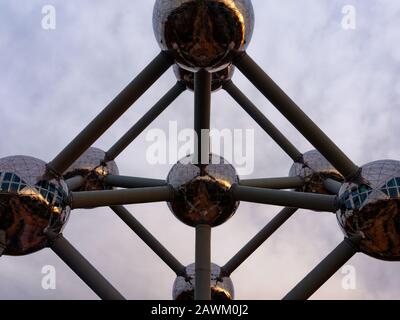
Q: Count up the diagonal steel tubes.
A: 8